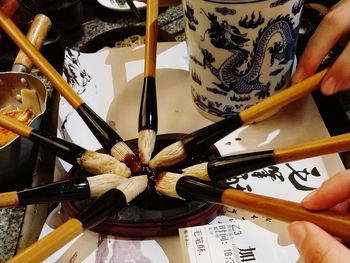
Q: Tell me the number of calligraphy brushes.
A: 8